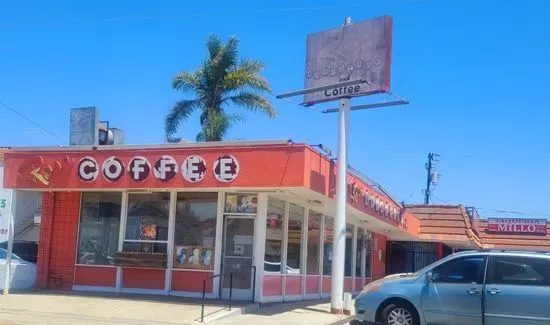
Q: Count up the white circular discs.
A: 6